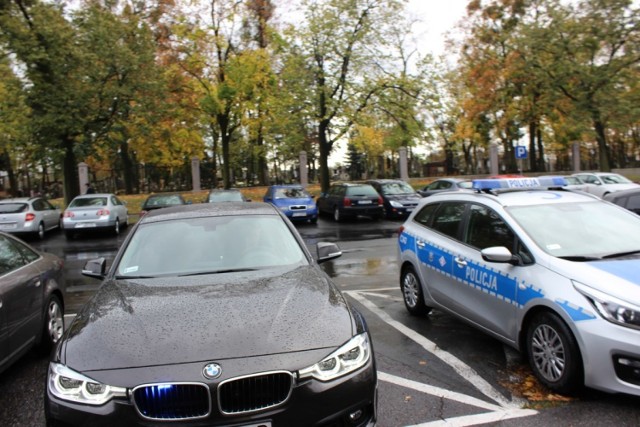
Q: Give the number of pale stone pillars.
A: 6